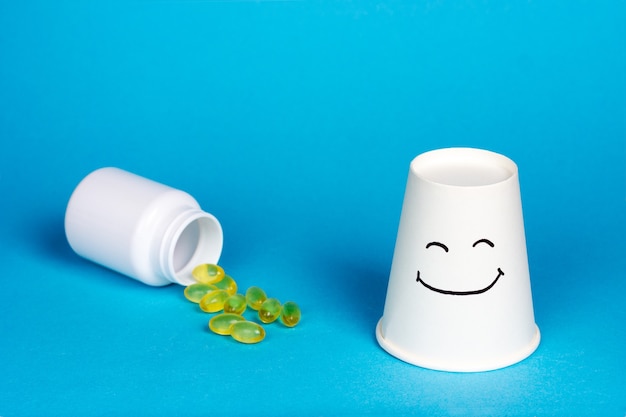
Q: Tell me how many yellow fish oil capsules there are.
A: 10